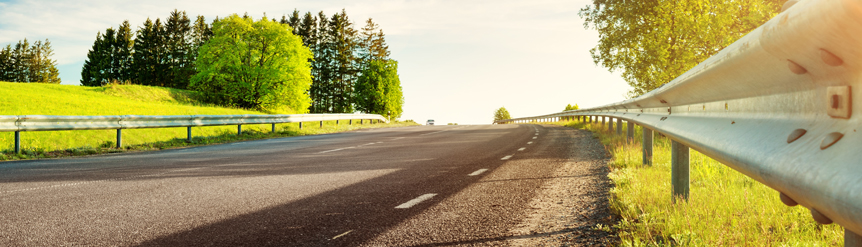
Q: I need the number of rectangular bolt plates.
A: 1